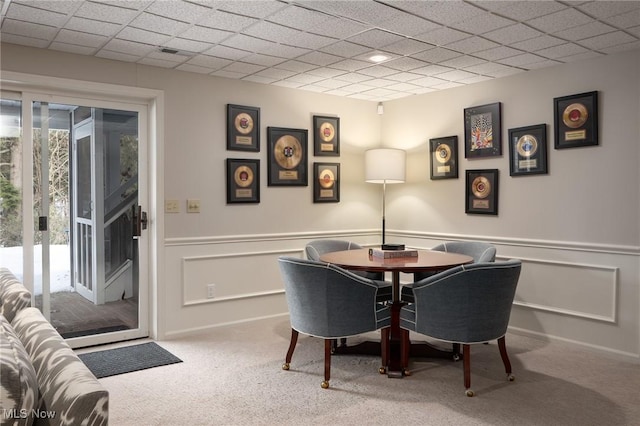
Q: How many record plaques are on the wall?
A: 9